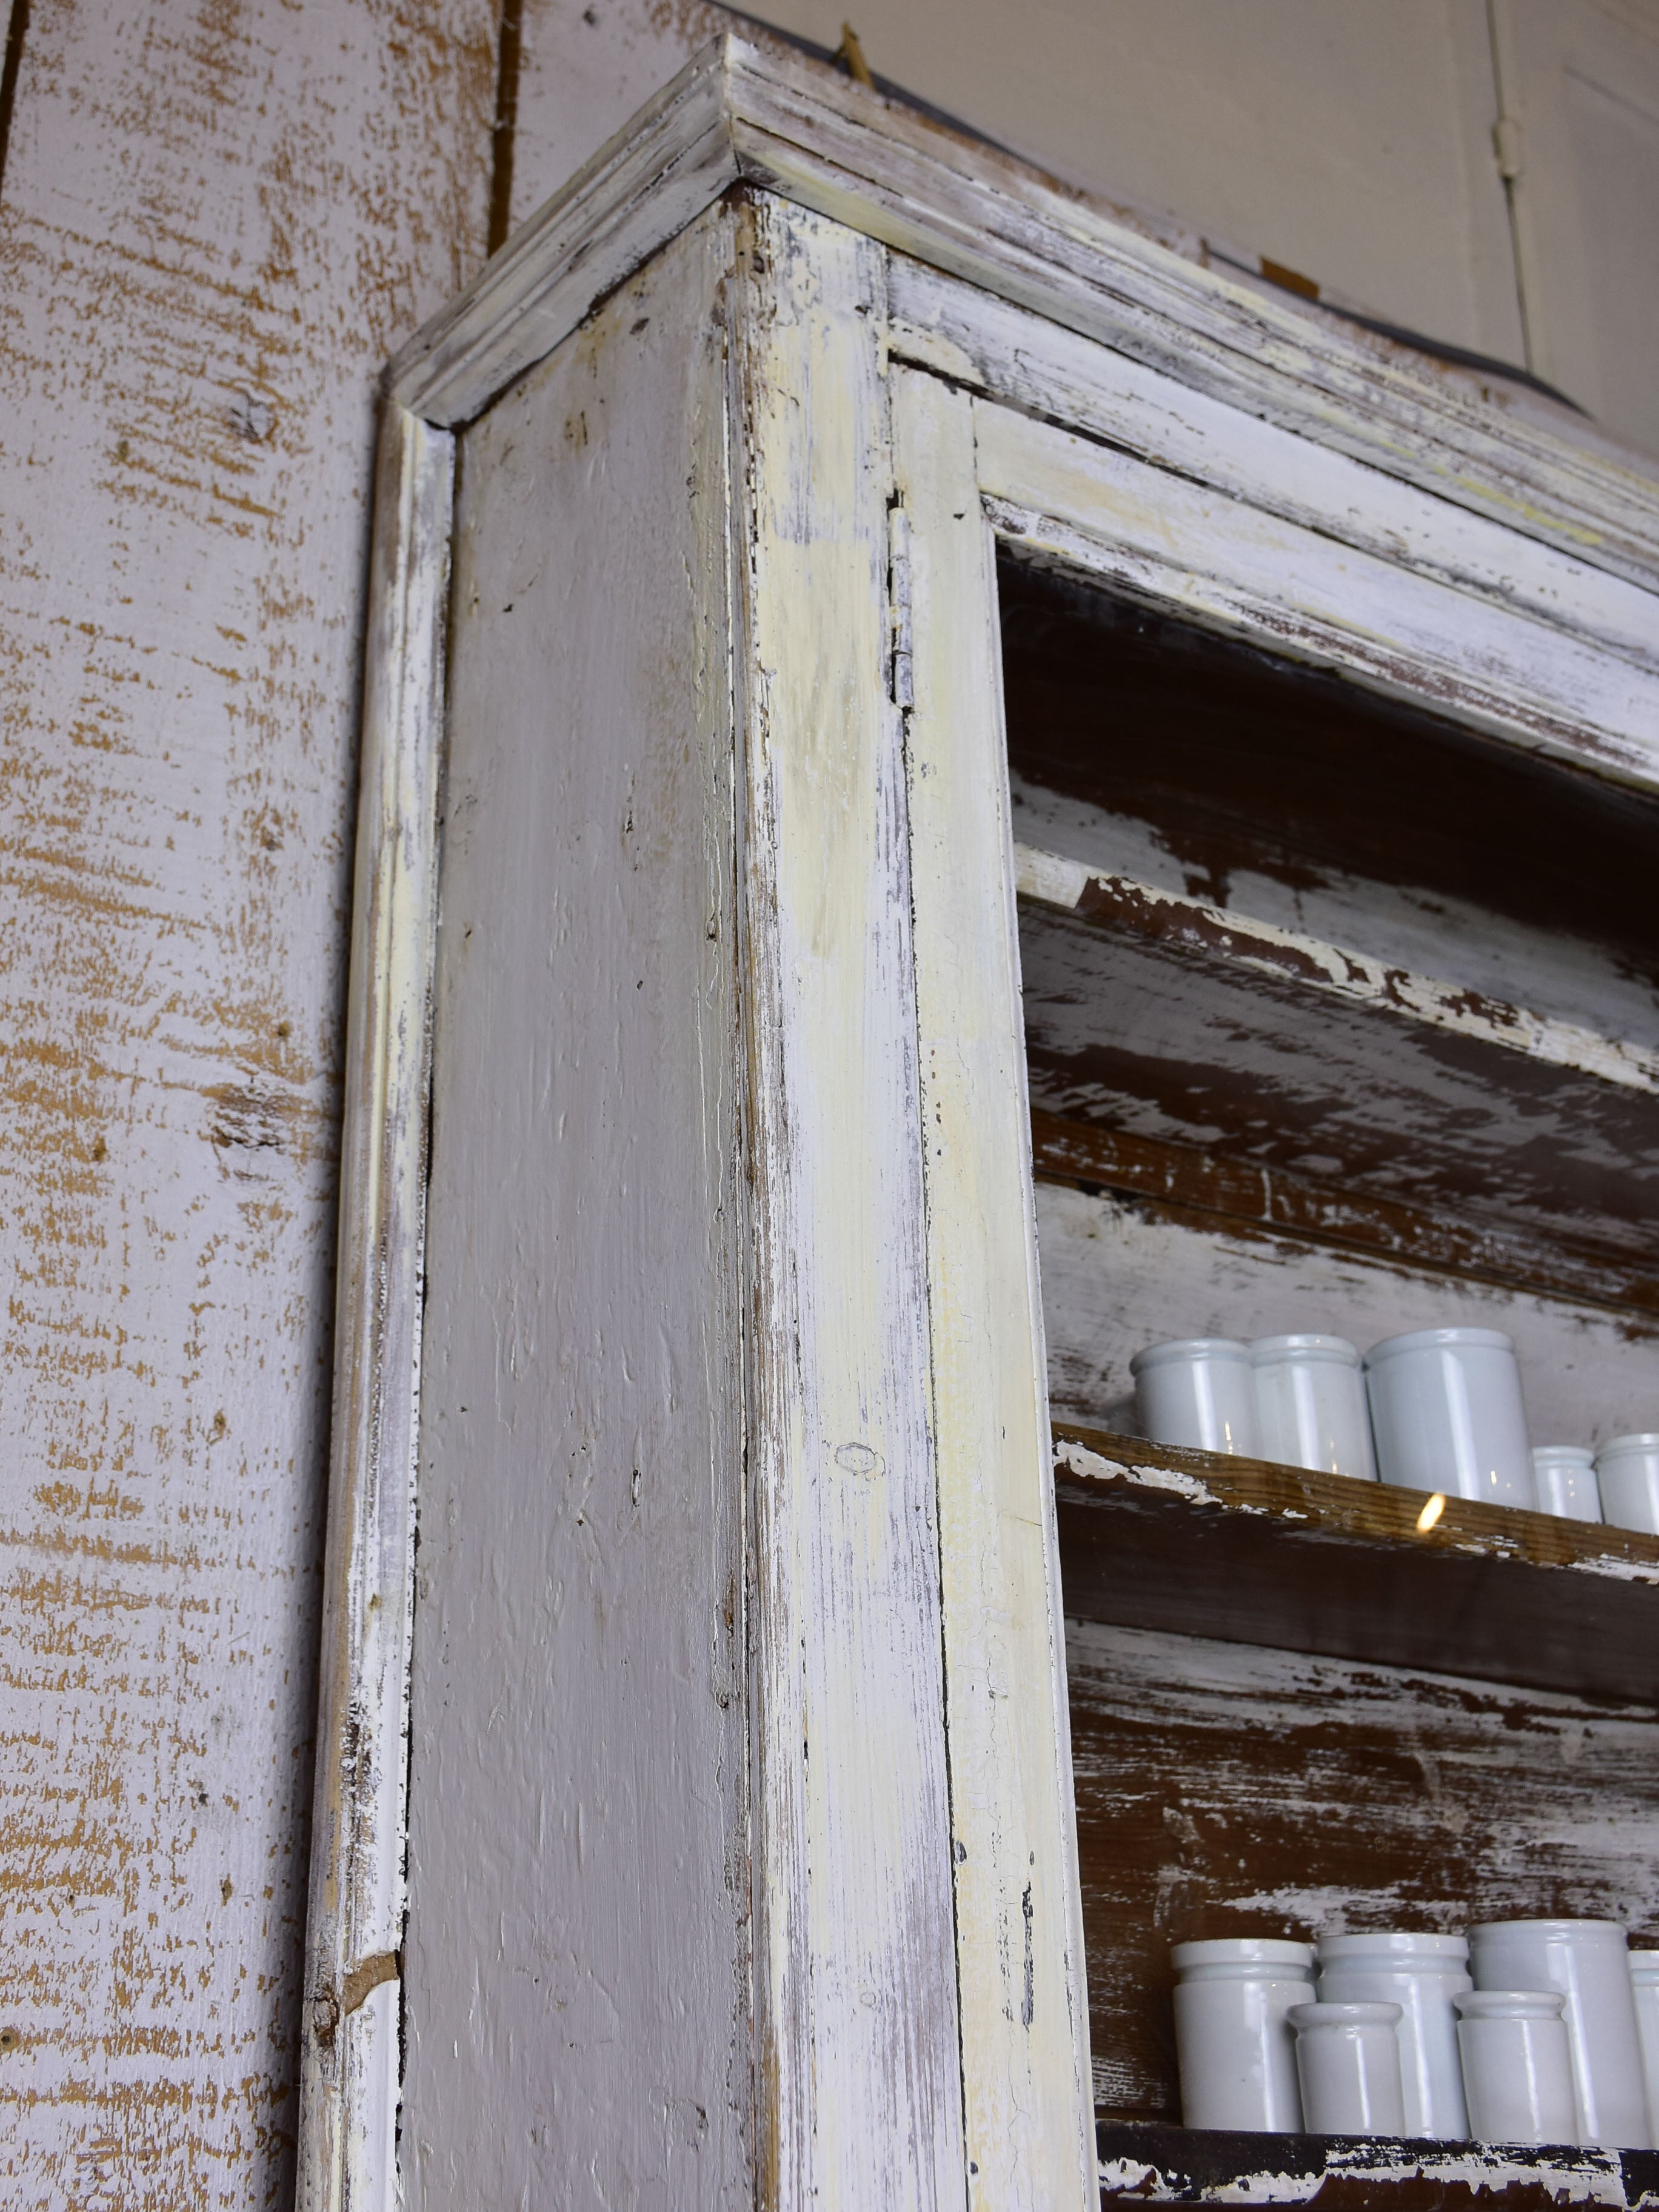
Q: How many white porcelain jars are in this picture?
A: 11